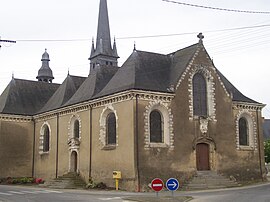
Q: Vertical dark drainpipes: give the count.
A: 5